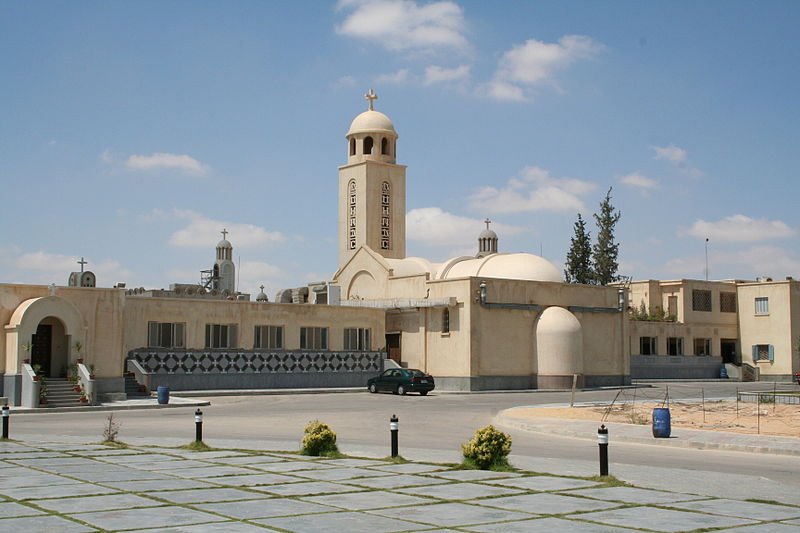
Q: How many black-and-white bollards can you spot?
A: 4